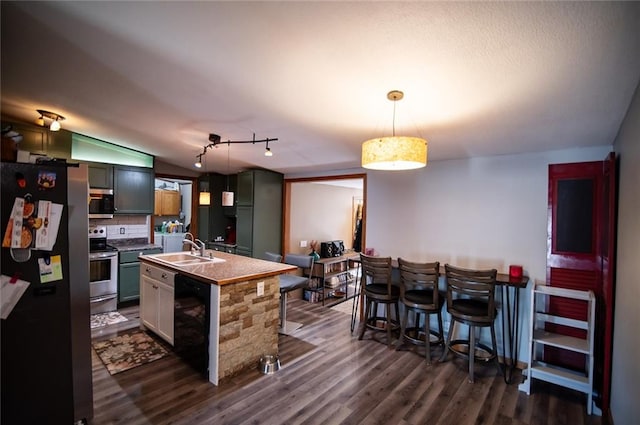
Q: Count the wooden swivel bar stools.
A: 3